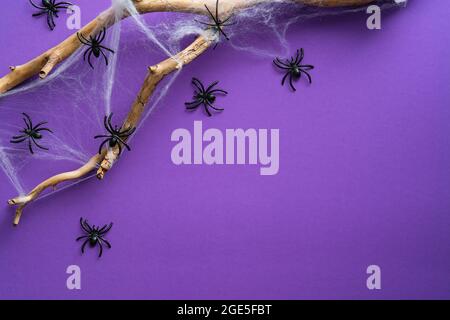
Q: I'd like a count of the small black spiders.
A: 8